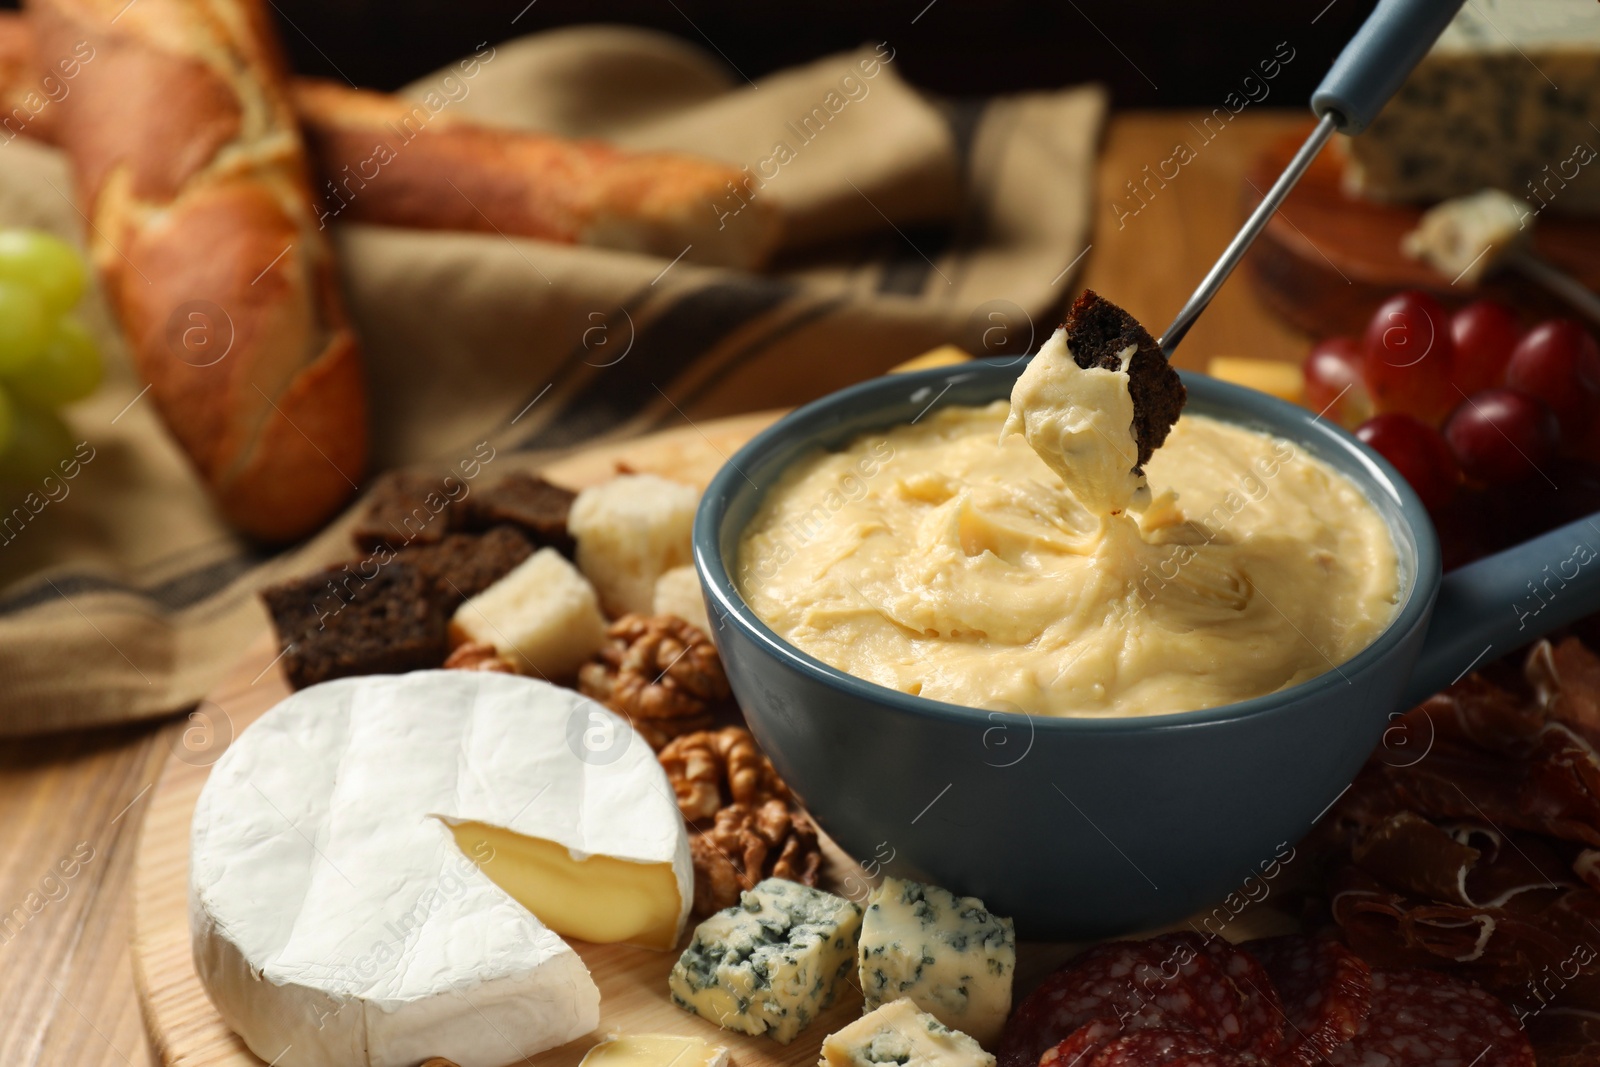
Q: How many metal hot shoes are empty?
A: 0